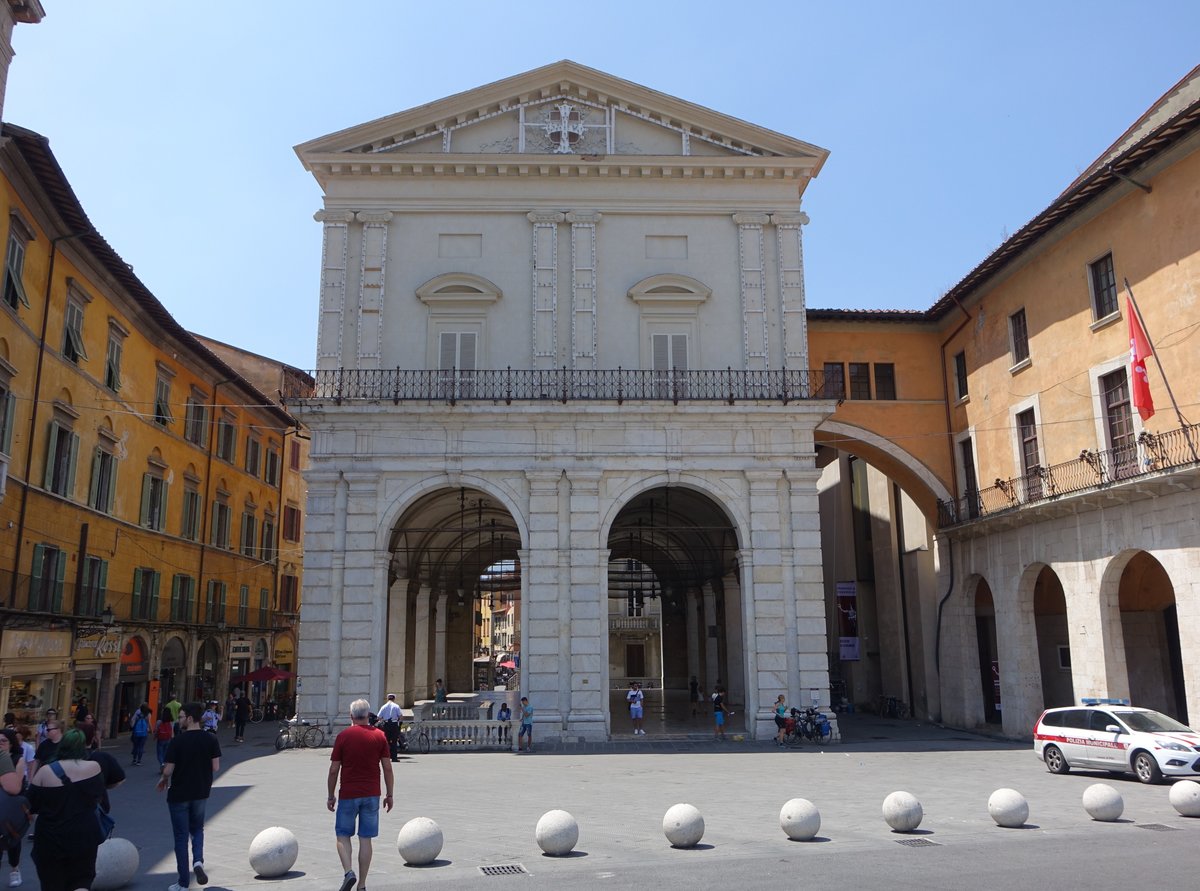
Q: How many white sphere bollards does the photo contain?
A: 10